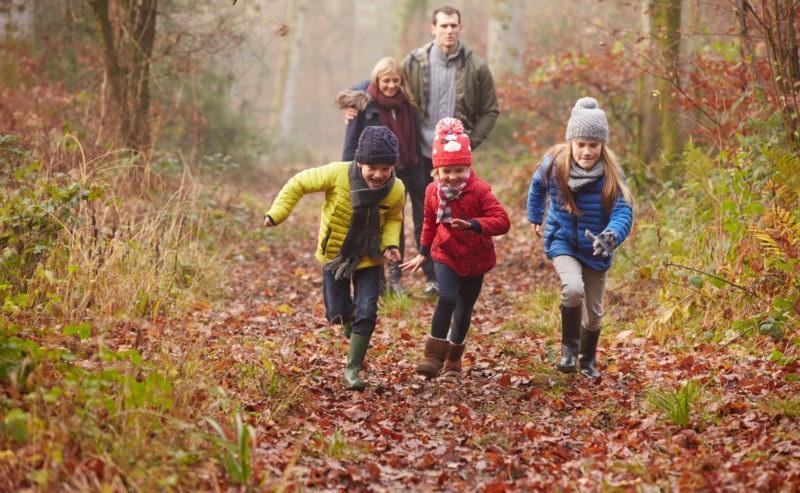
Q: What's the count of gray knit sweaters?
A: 1